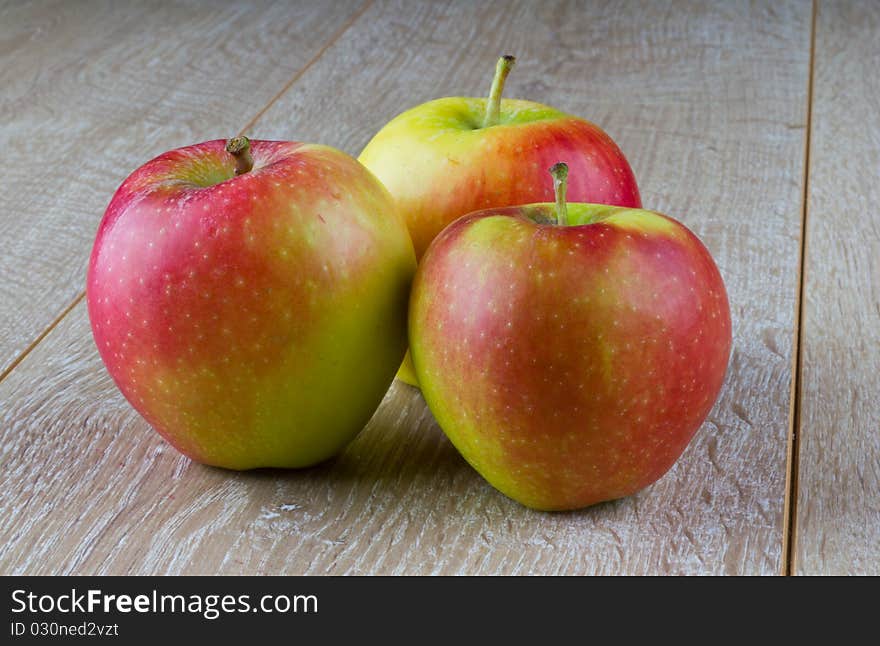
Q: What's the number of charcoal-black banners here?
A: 1